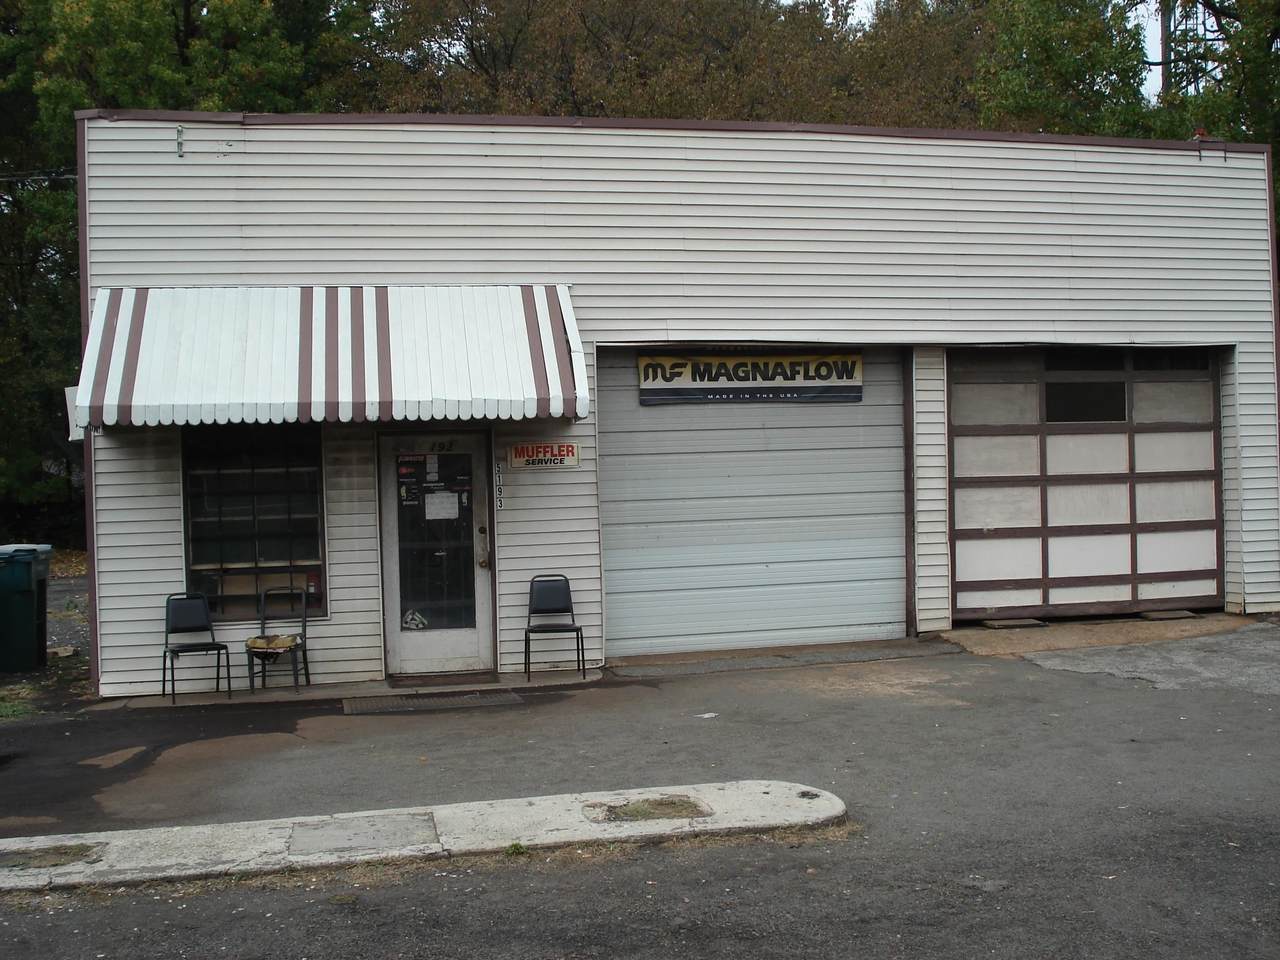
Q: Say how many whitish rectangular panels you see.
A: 14